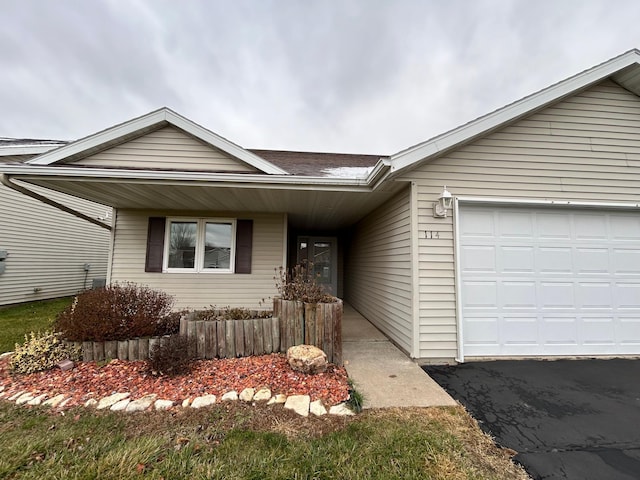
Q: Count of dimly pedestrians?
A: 0